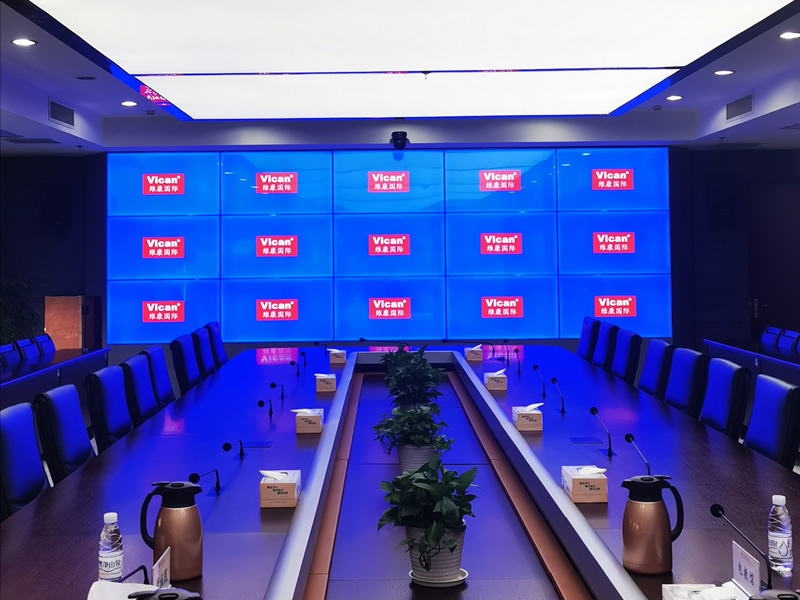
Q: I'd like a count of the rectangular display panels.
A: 15